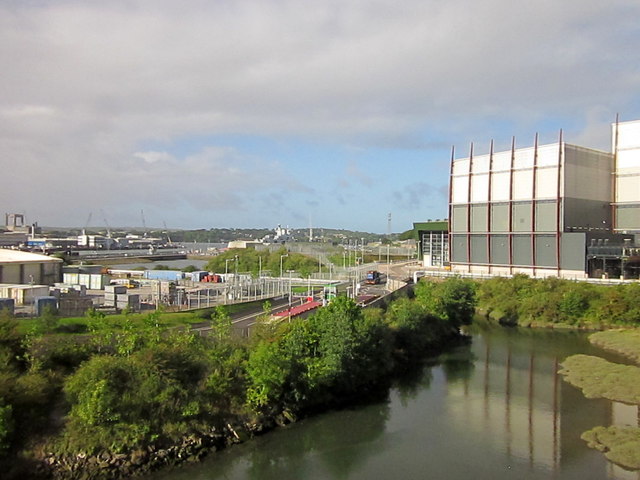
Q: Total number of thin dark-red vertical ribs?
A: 7